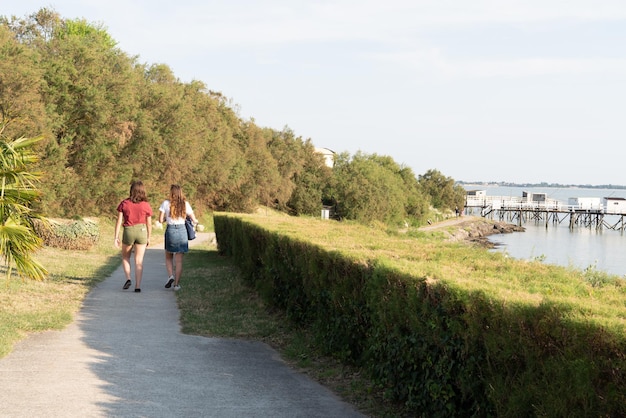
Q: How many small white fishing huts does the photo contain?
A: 4